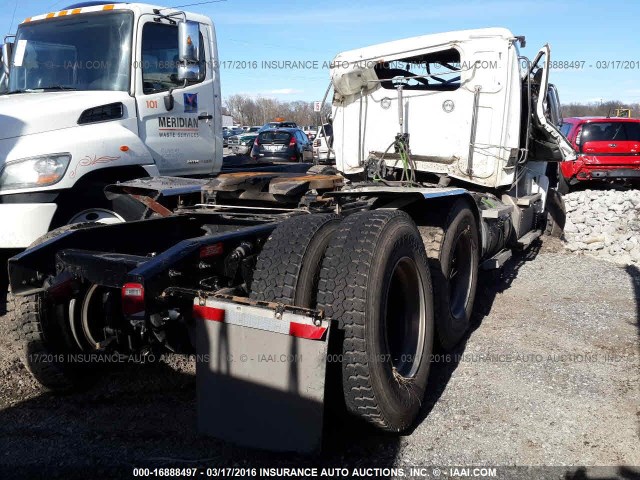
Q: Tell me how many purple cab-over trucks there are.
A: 0